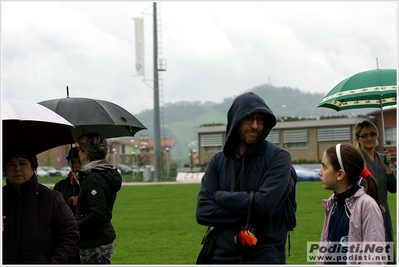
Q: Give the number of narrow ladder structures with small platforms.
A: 1